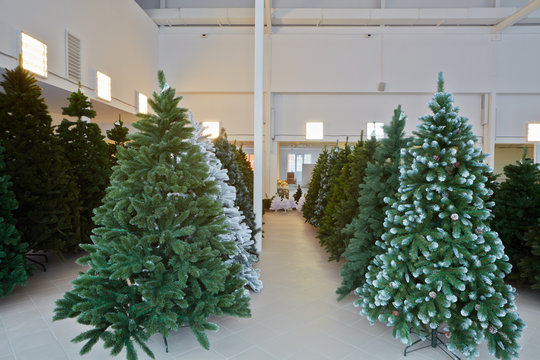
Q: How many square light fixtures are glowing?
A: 7